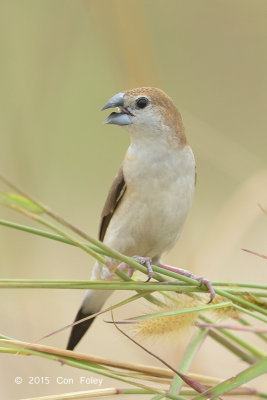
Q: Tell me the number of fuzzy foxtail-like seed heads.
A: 2